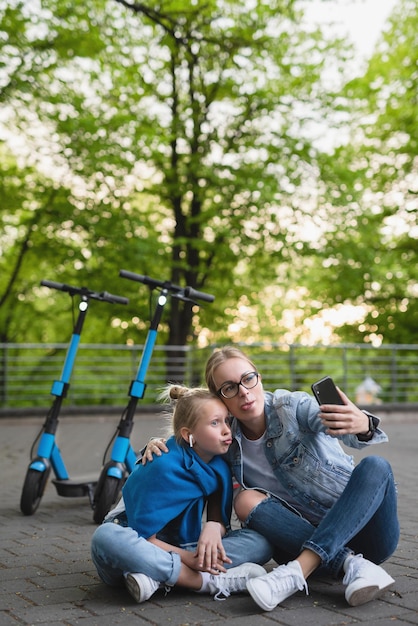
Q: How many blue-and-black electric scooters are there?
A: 2